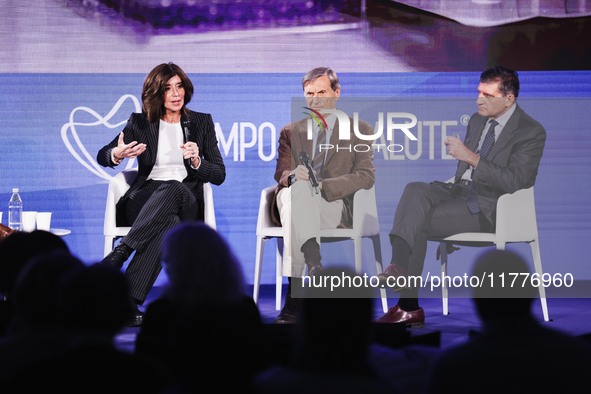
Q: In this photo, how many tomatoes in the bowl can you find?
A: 0